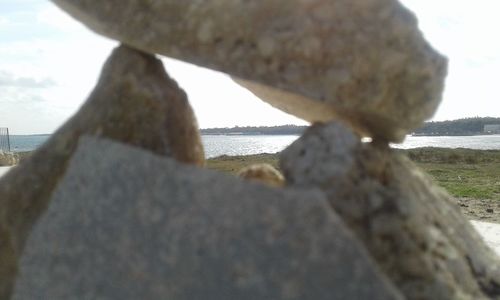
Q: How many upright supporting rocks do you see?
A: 2